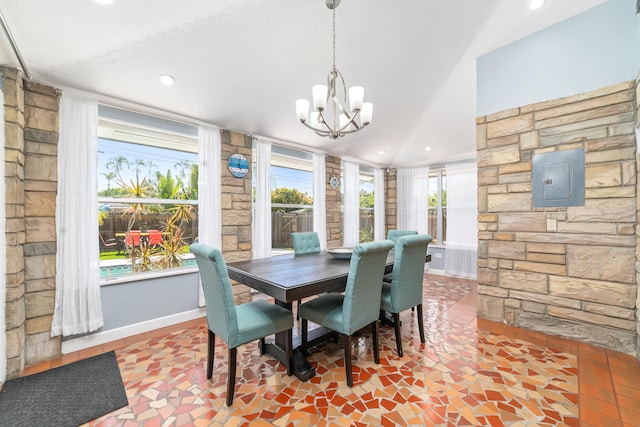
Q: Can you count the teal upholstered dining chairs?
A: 5